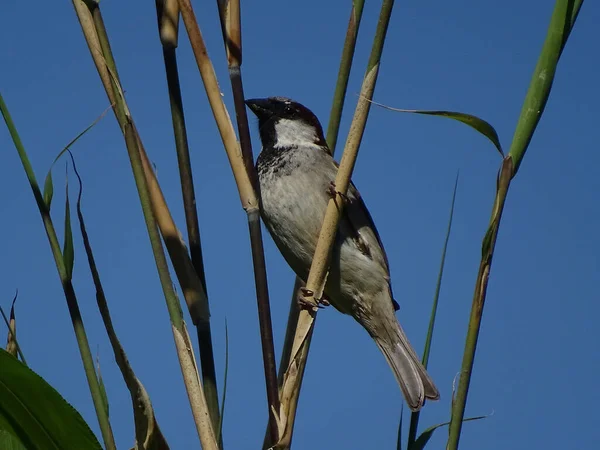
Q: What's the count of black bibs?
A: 1